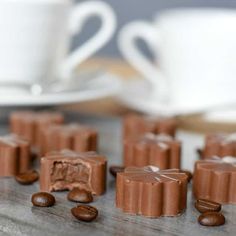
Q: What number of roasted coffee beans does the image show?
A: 8